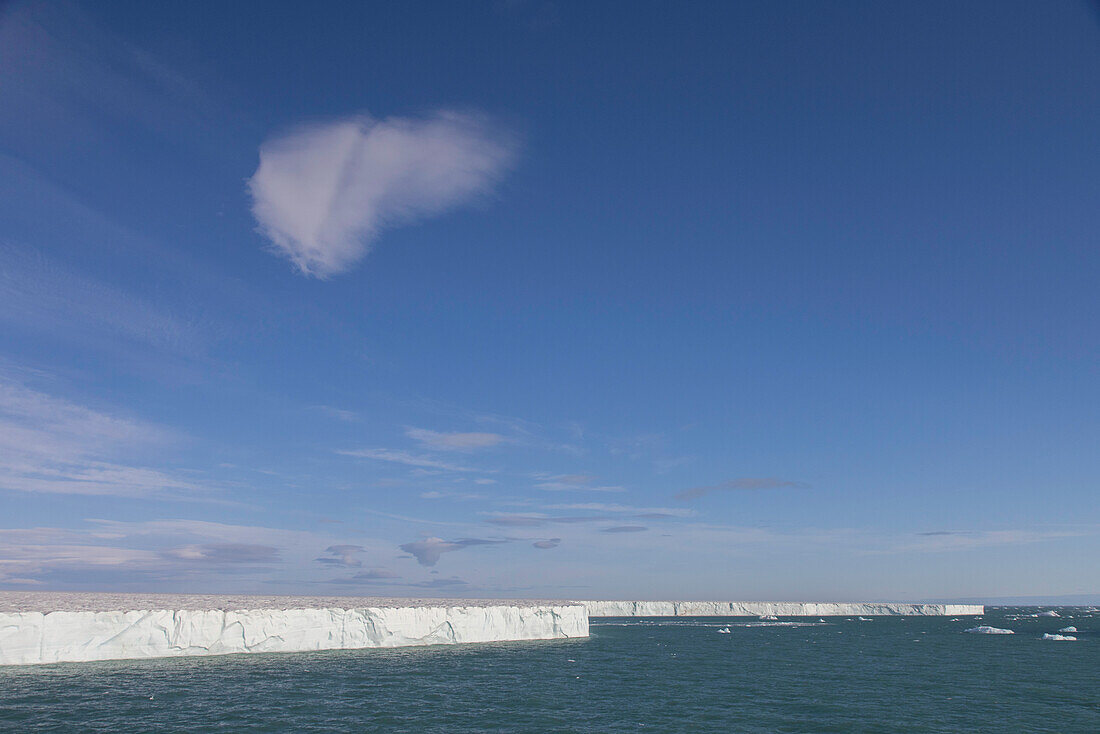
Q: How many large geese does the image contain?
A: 0